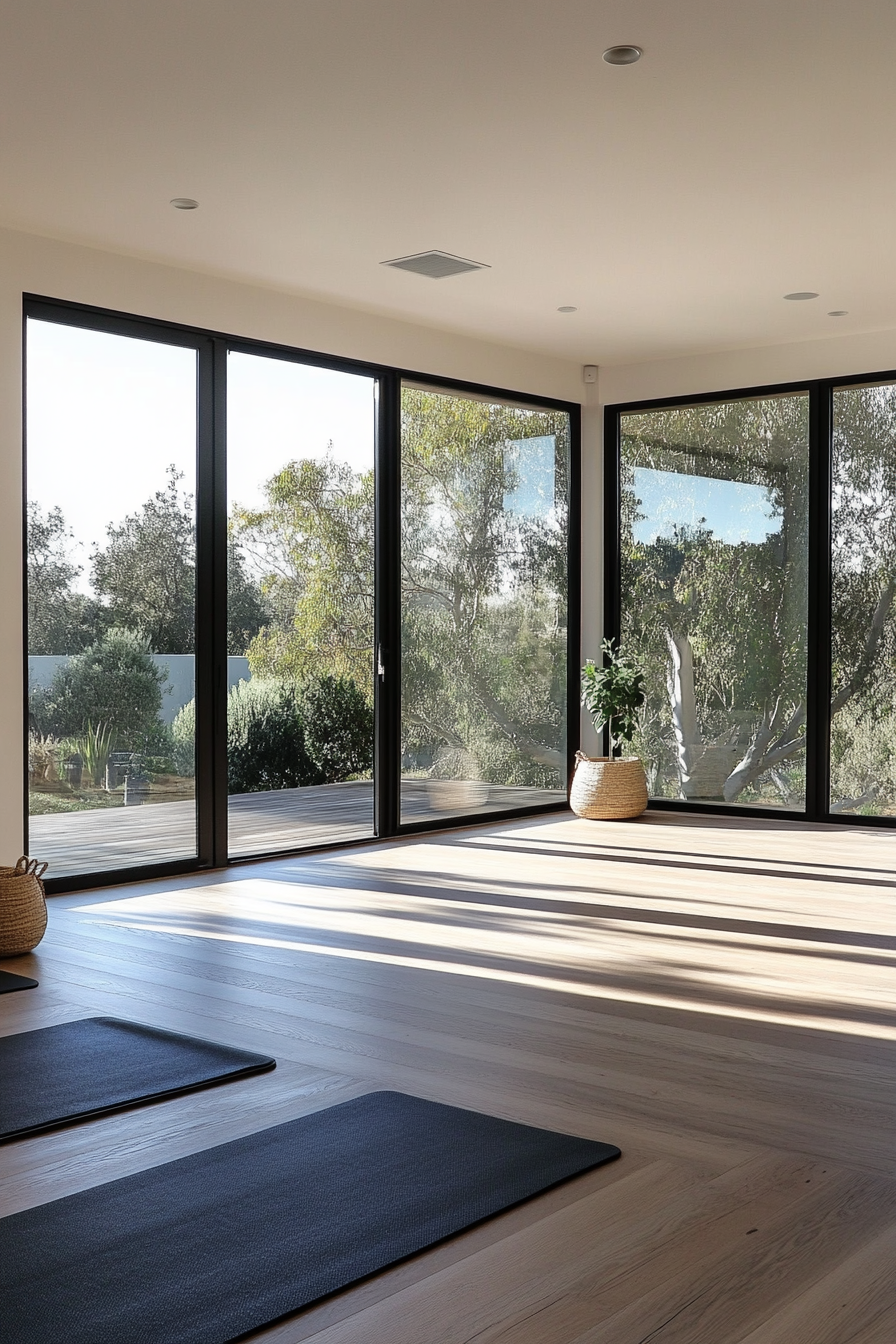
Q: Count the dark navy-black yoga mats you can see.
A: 3